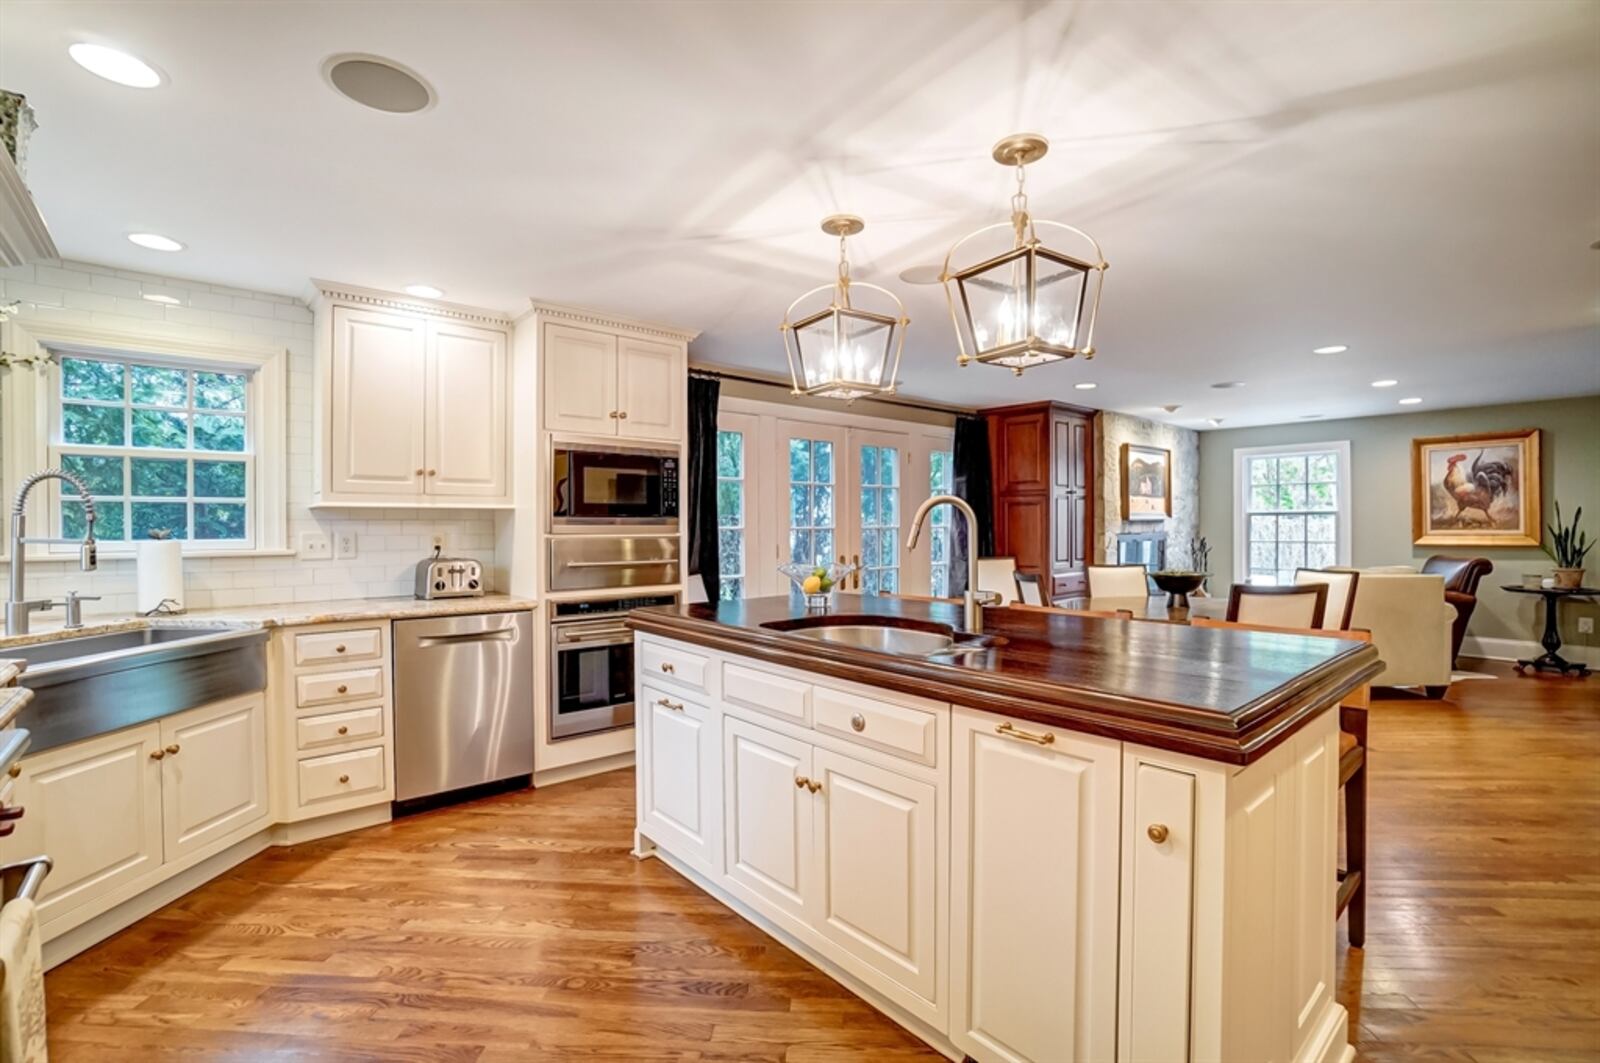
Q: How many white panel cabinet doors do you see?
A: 11